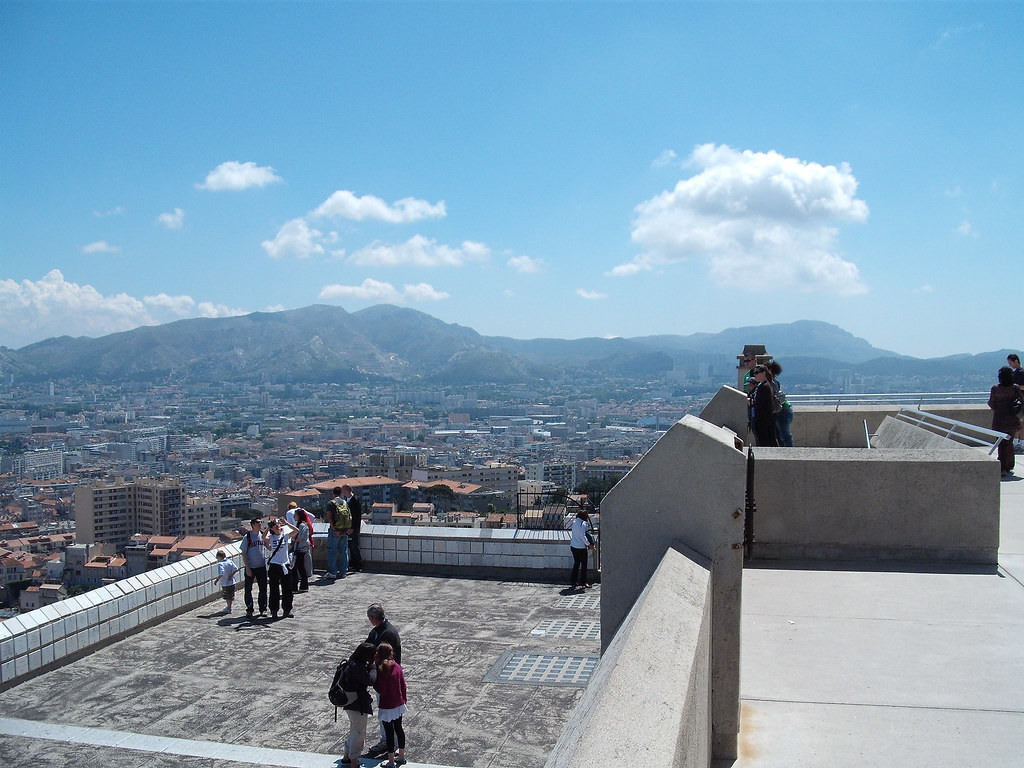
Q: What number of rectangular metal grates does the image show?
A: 3